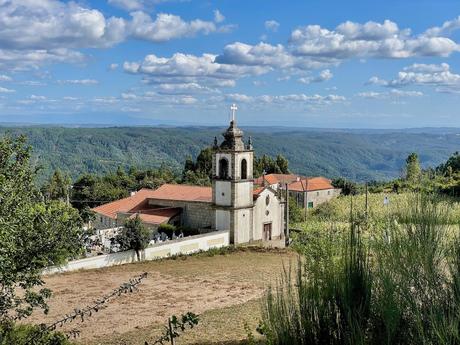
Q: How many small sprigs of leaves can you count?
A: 2